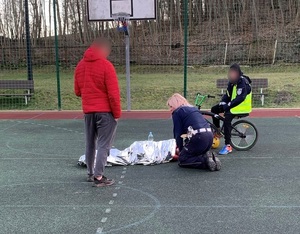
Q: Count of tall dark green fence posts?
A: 2